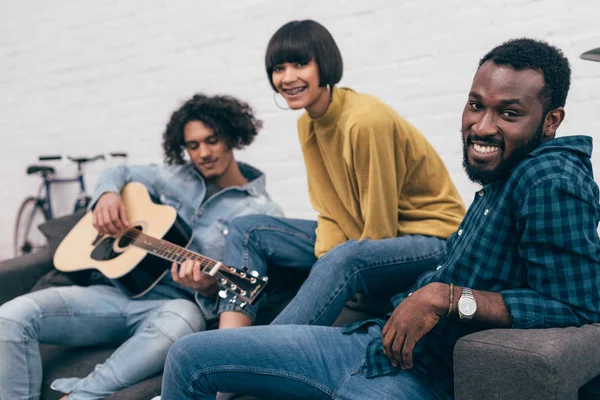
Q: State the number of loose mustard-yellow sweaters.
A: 1